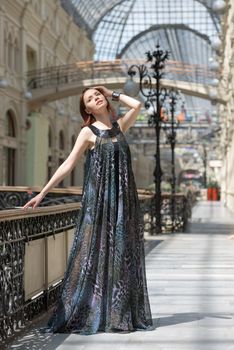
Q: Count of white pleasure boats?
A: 0